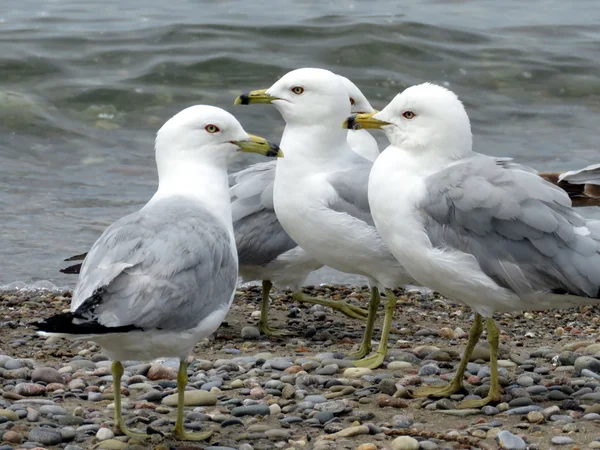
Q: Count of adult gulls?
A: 4